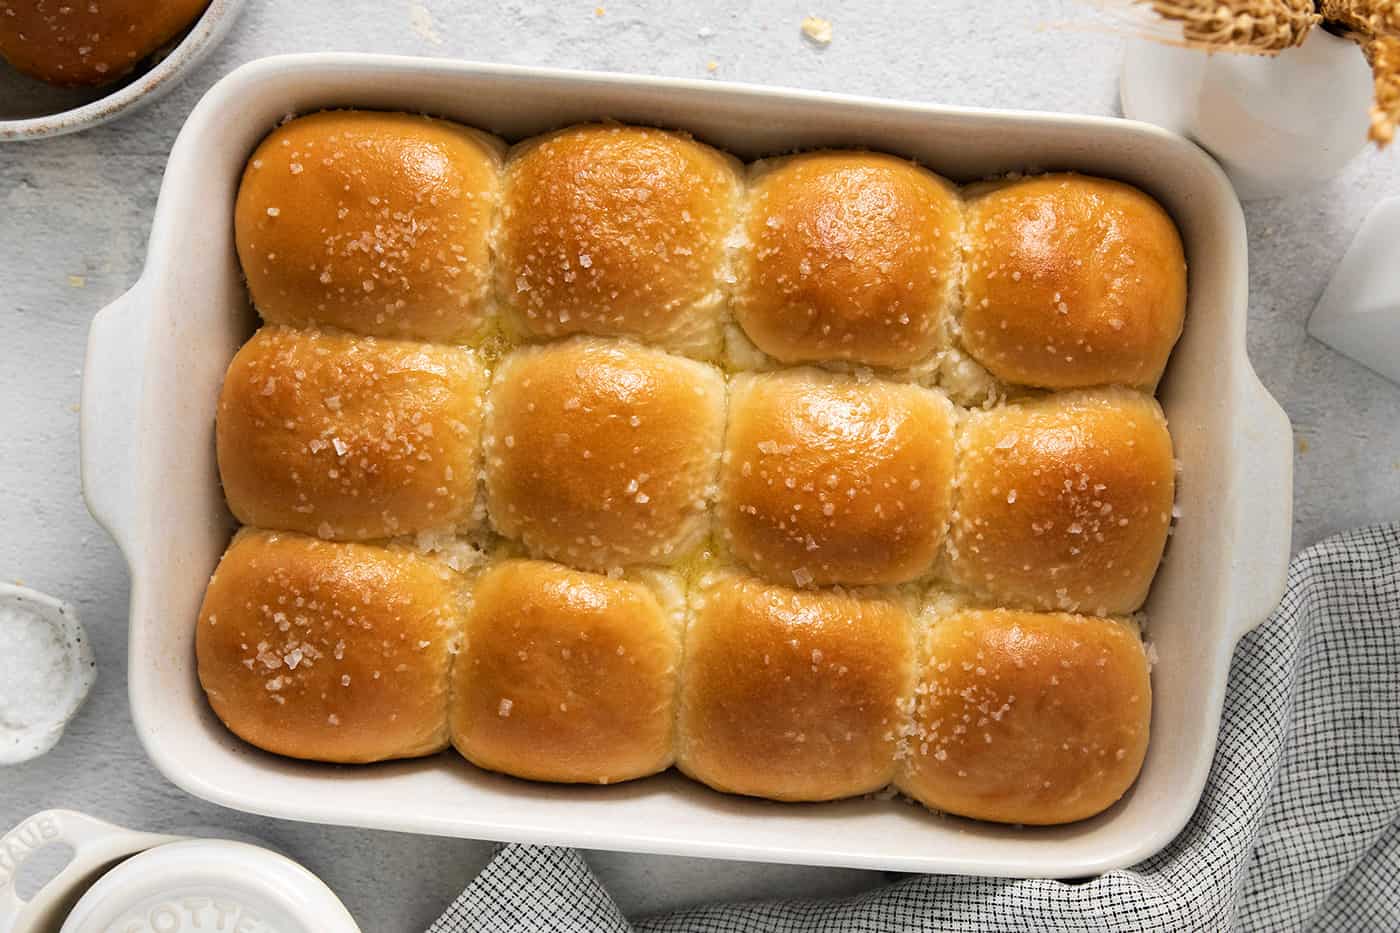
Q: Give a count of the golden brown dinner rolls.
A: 13